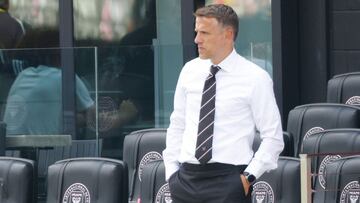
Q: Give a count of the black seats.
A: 10